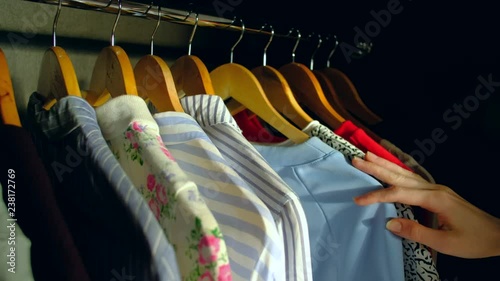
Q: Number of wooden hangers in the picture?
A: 10